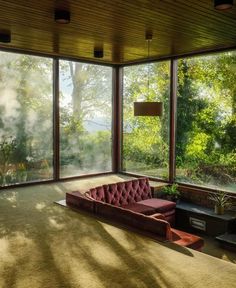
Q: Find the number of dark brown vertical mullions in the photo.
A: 3